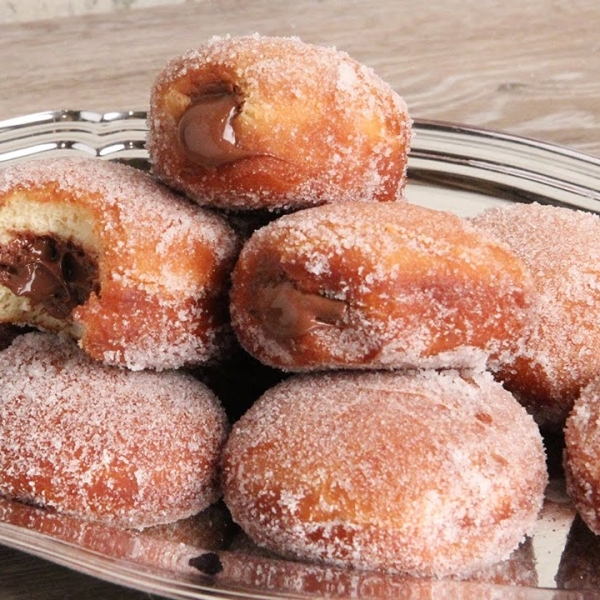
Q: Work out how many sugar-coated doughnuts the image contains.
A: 7